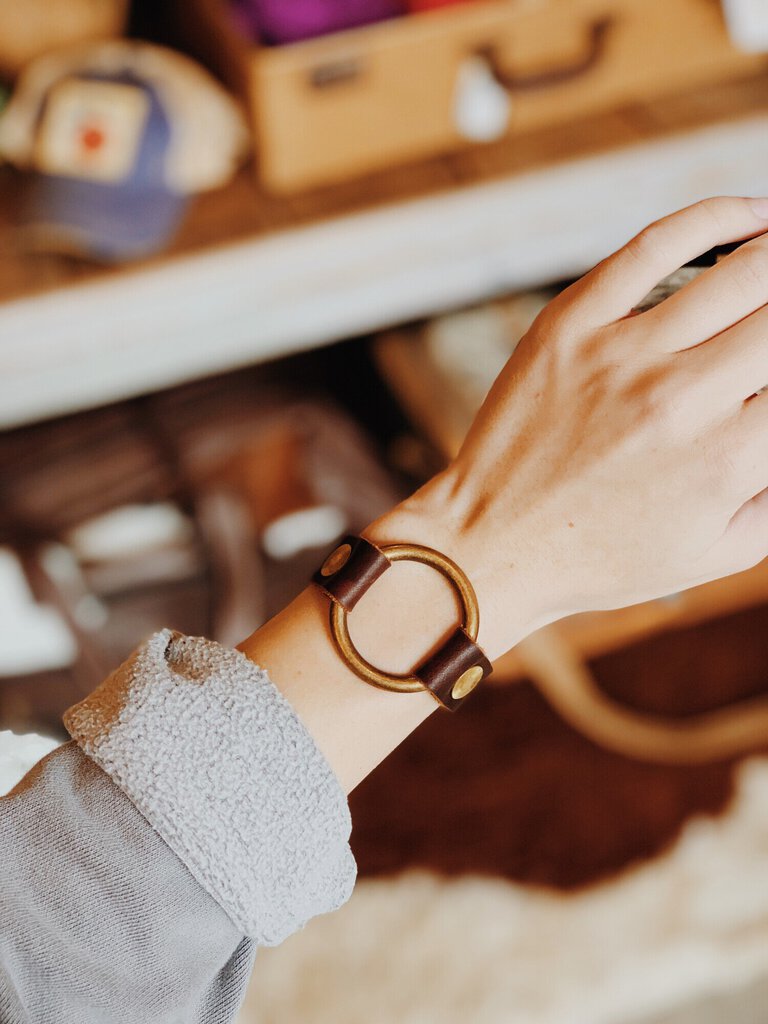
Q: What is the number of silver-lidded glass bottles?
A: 0